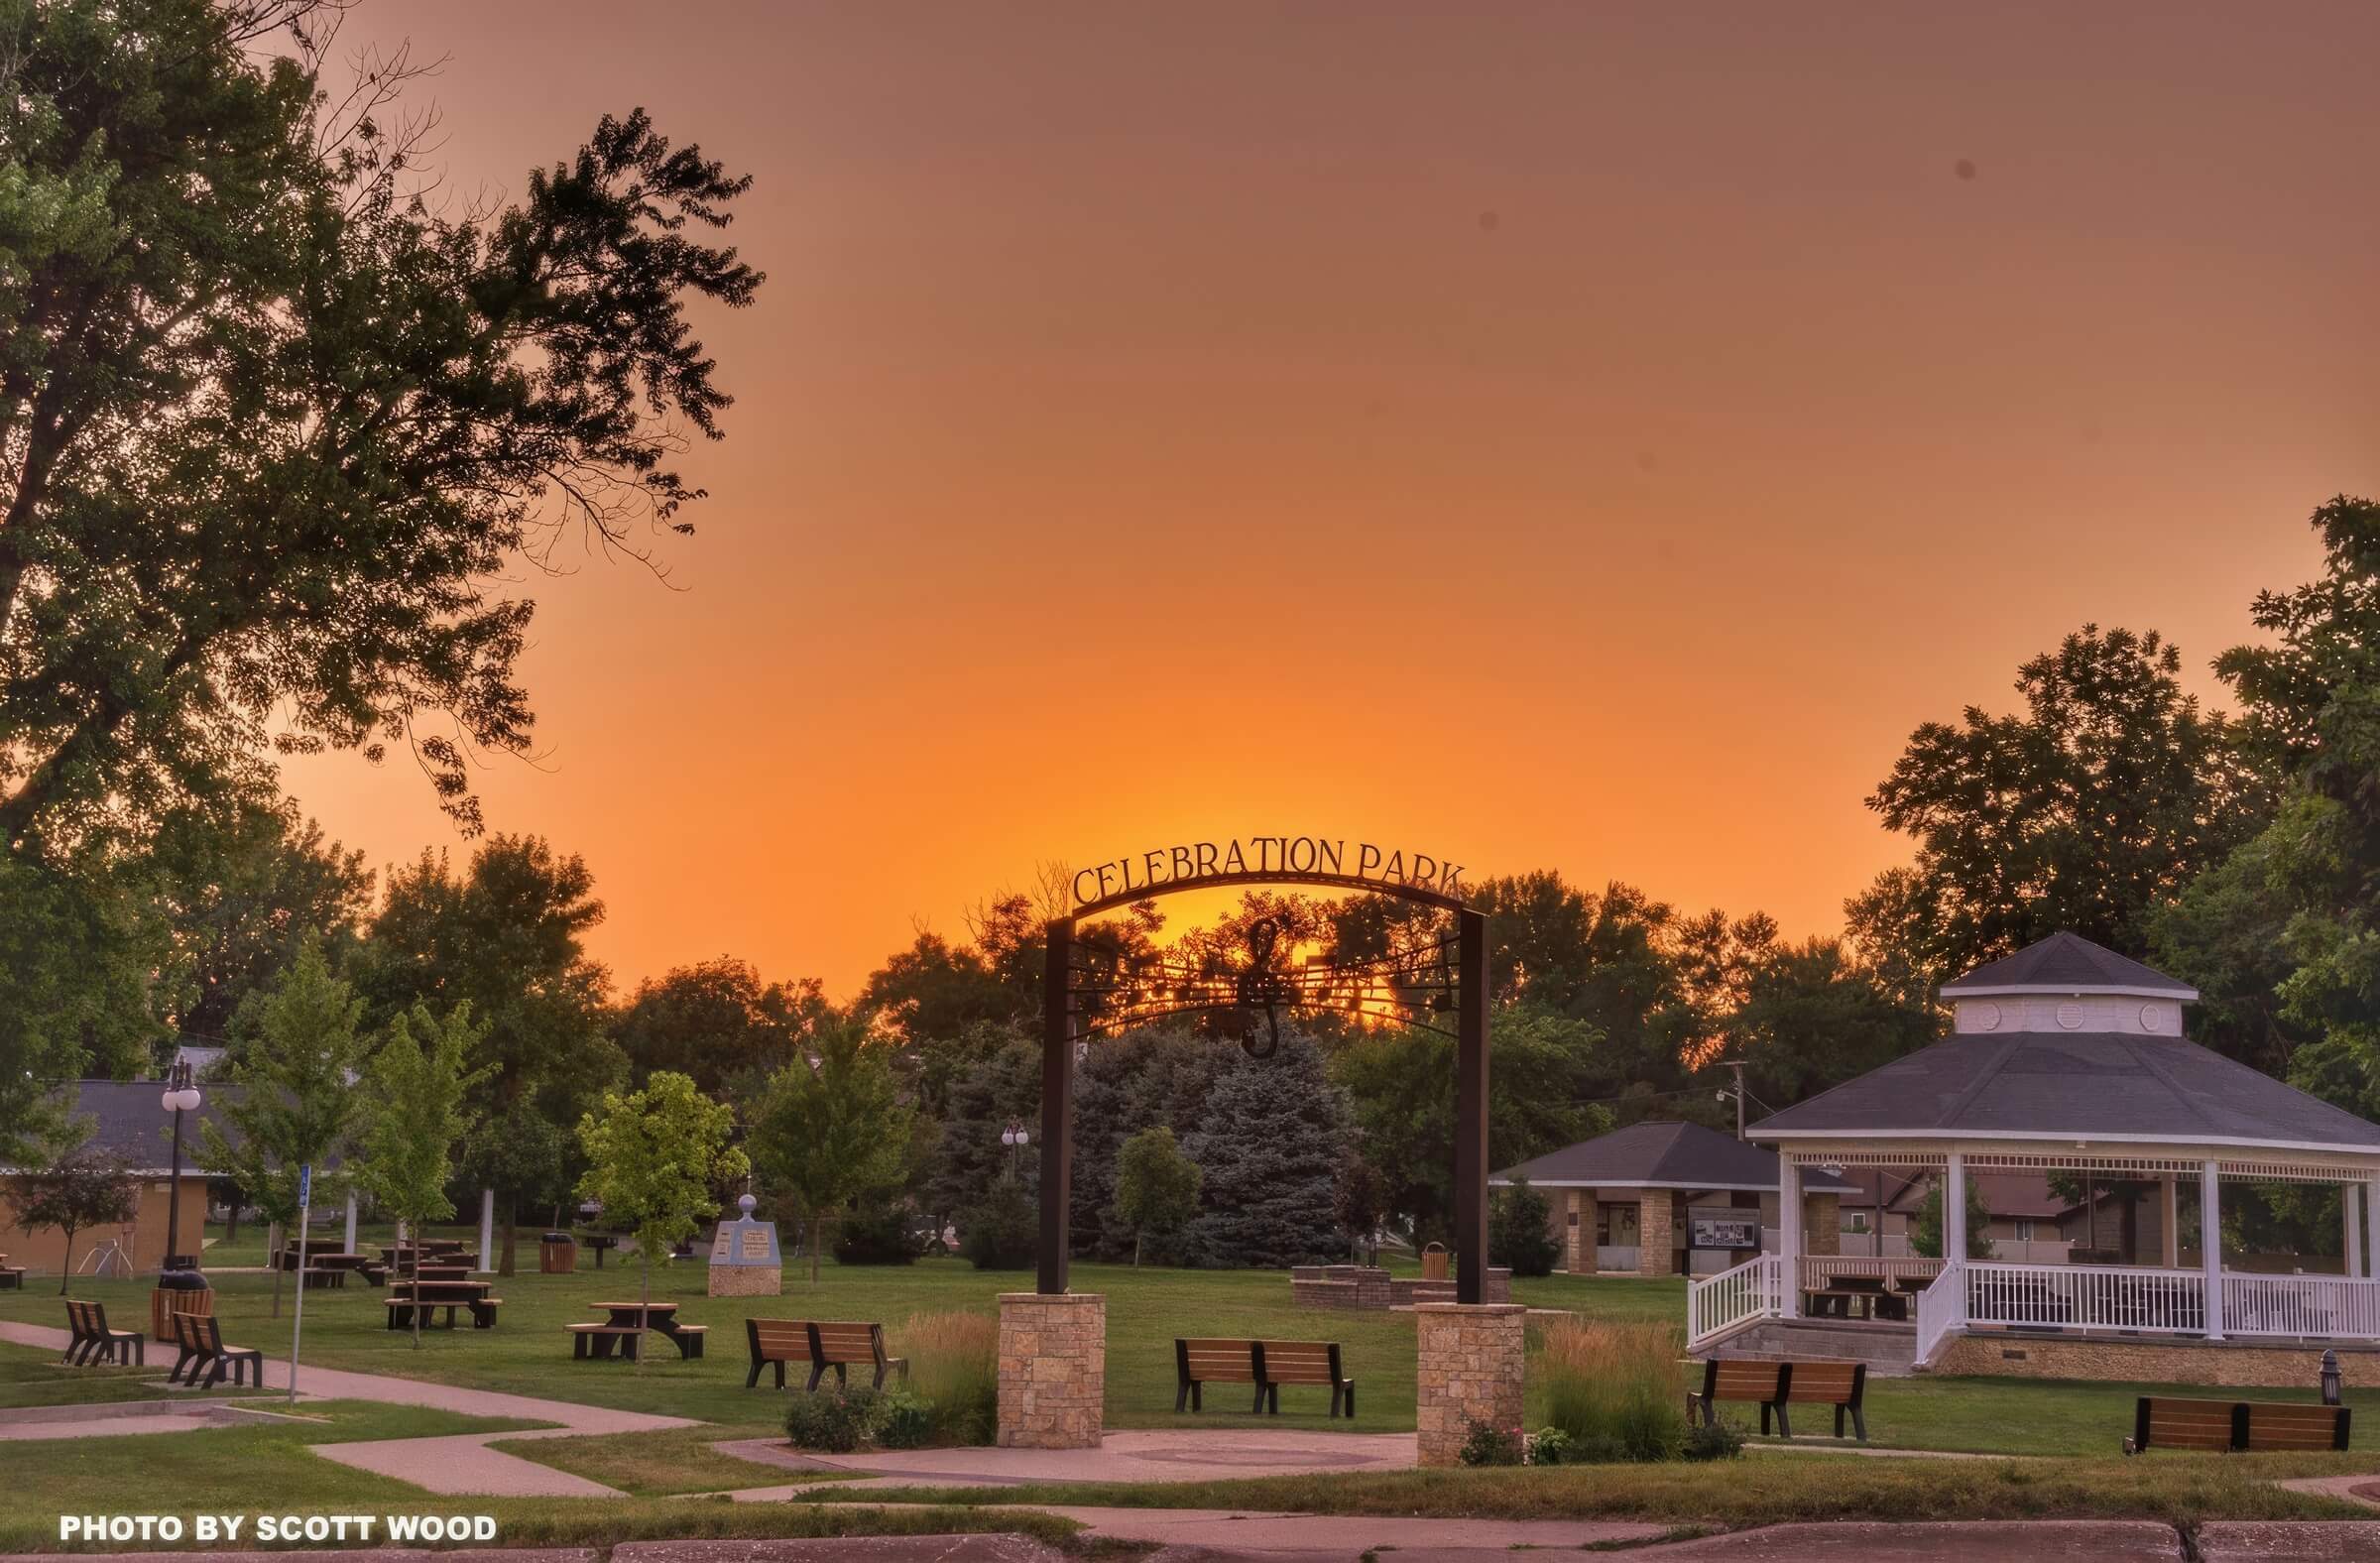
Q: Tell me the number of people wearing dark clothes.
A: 0